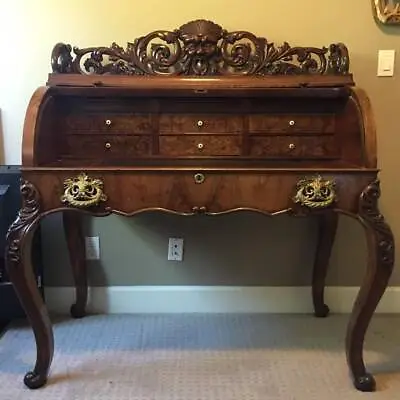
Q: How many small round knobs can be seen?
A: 6